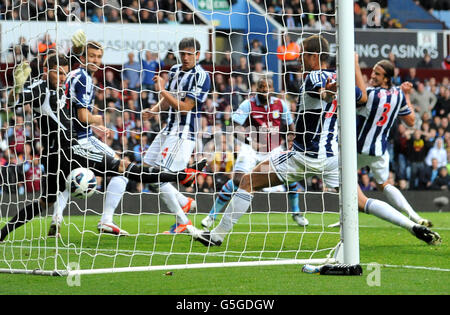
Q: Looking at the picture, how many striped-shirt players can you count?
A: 4